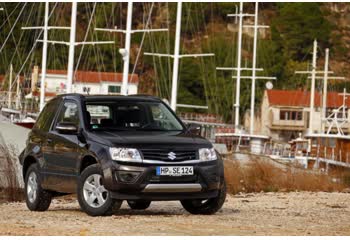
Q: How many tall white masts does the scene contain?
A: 8